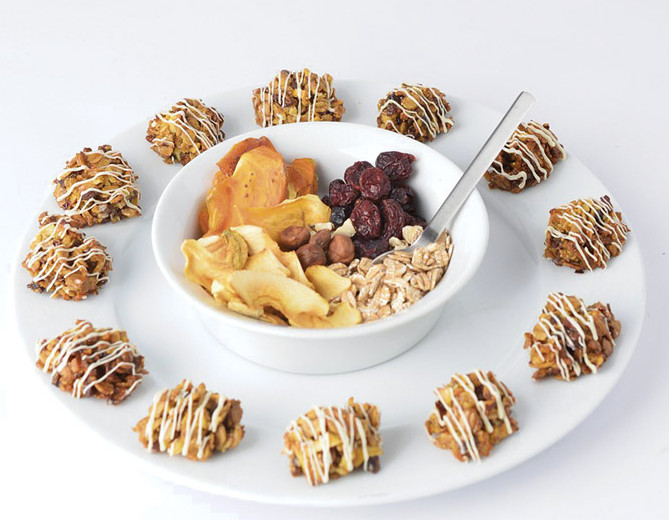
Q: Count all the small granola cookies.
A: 12